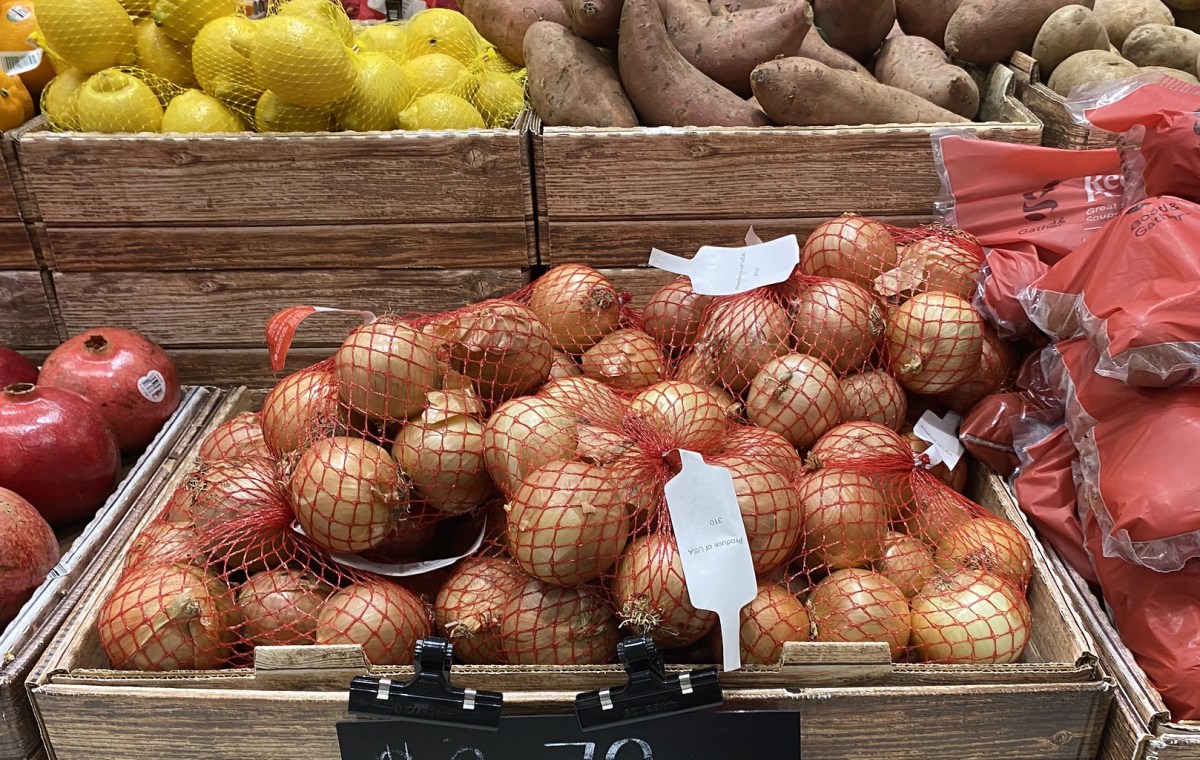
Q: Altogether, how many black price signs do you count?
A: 1